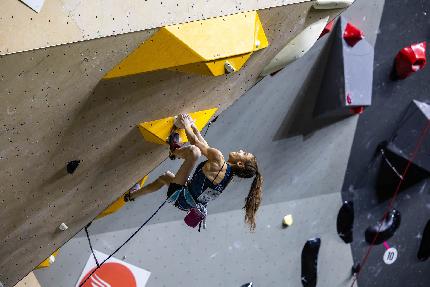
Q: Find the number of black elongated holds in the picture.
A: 4